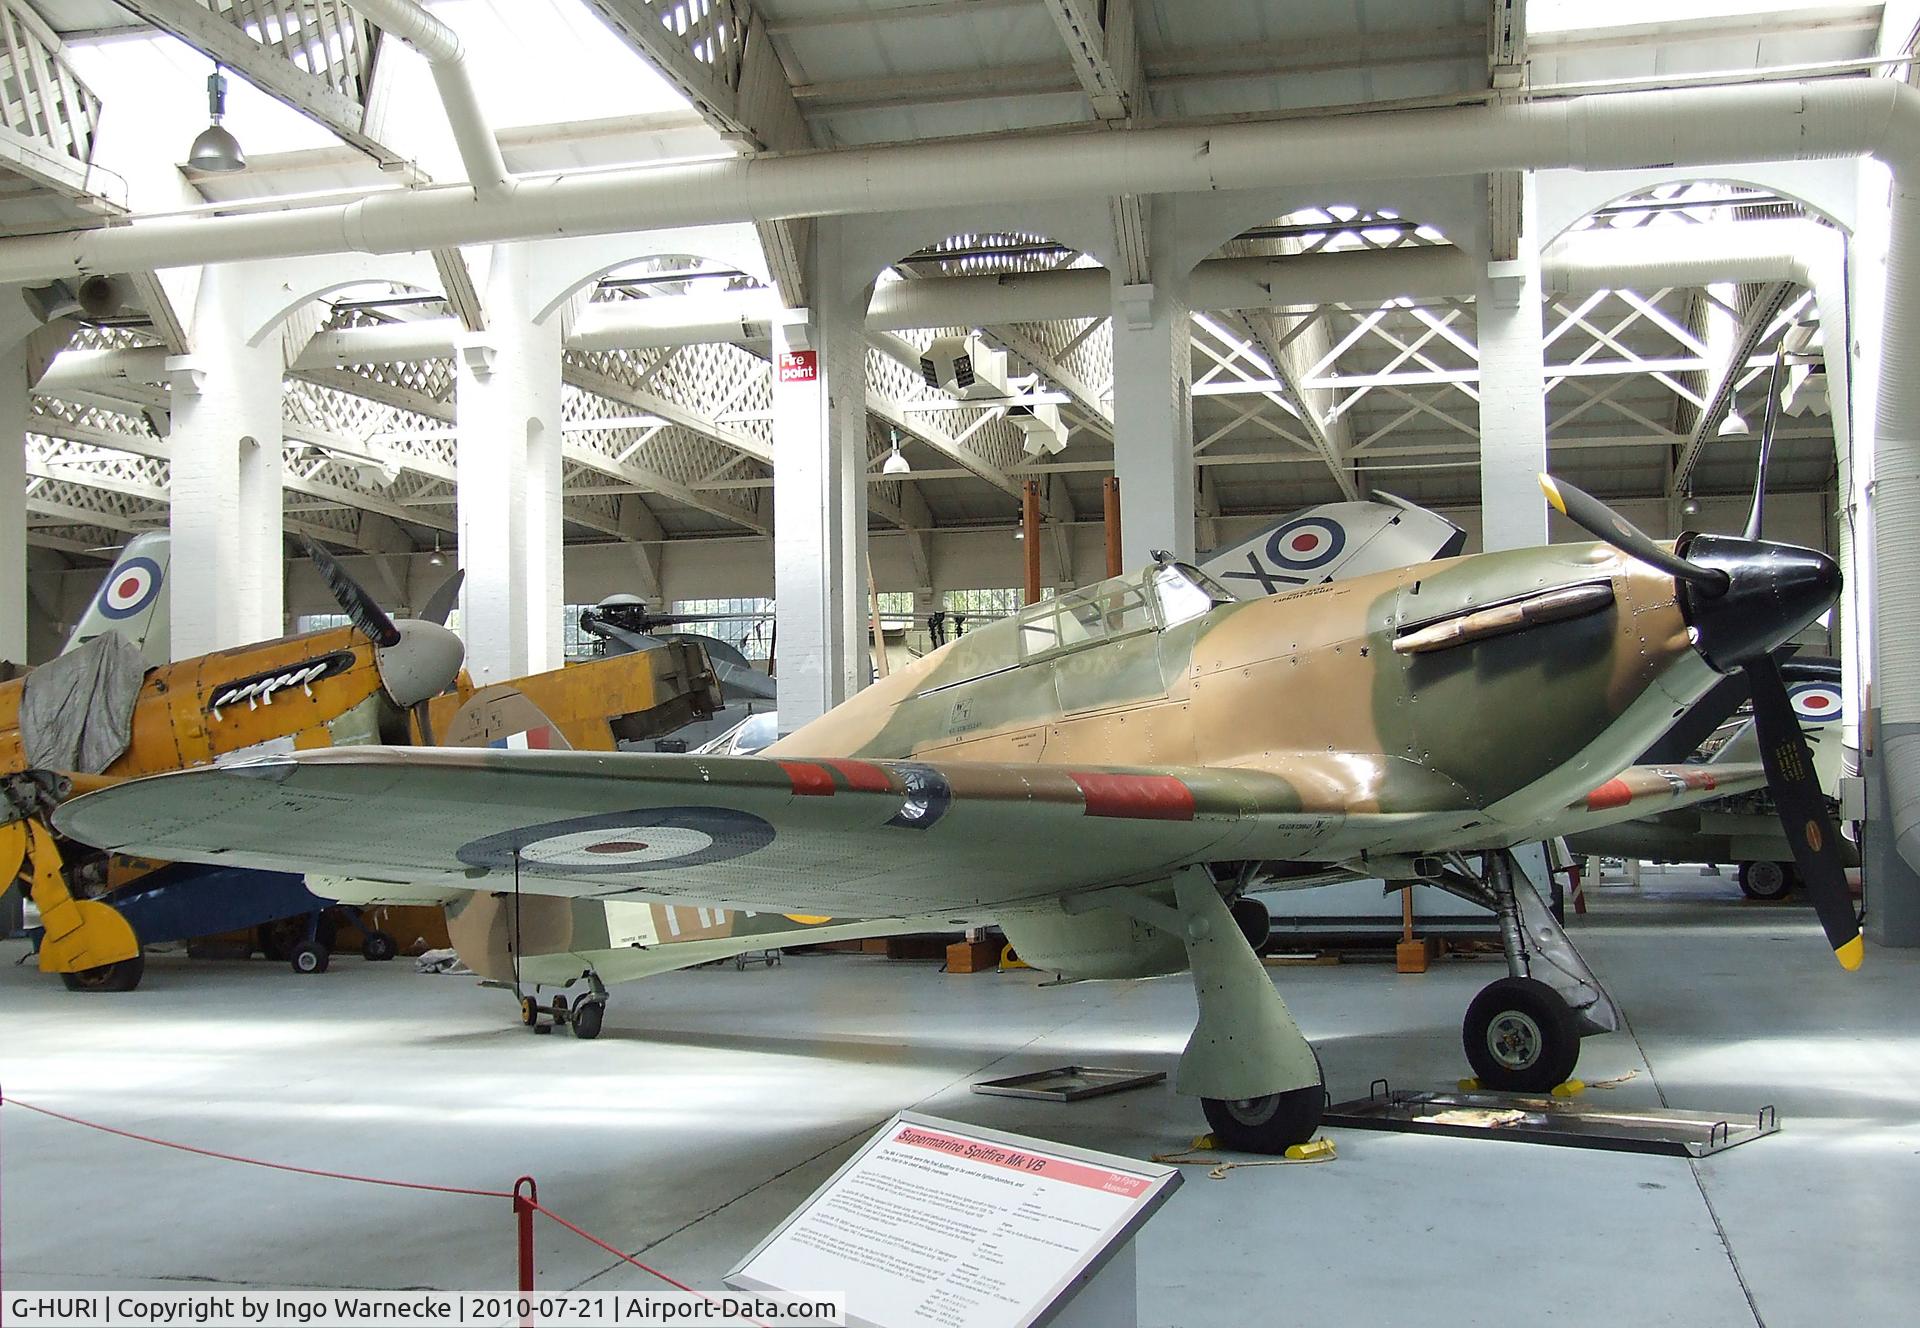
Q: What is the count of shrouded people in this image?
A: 0